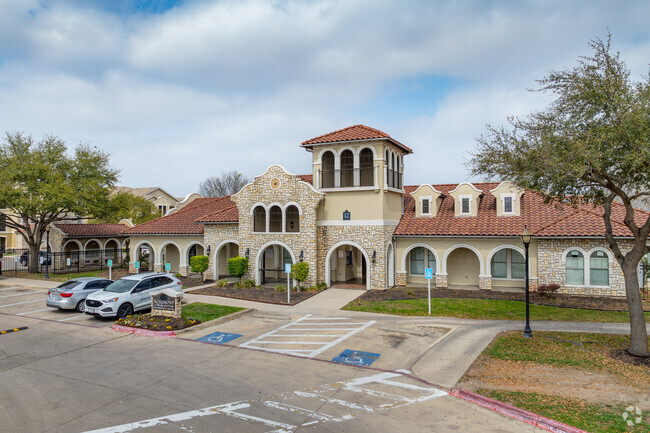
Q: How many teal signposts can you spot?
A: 3